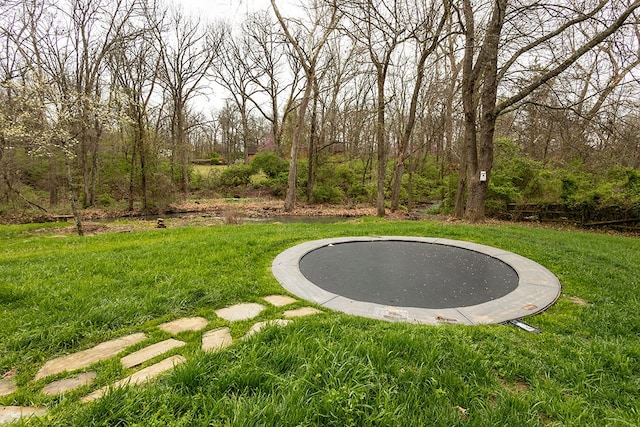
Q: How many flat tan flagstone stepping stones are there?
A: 12